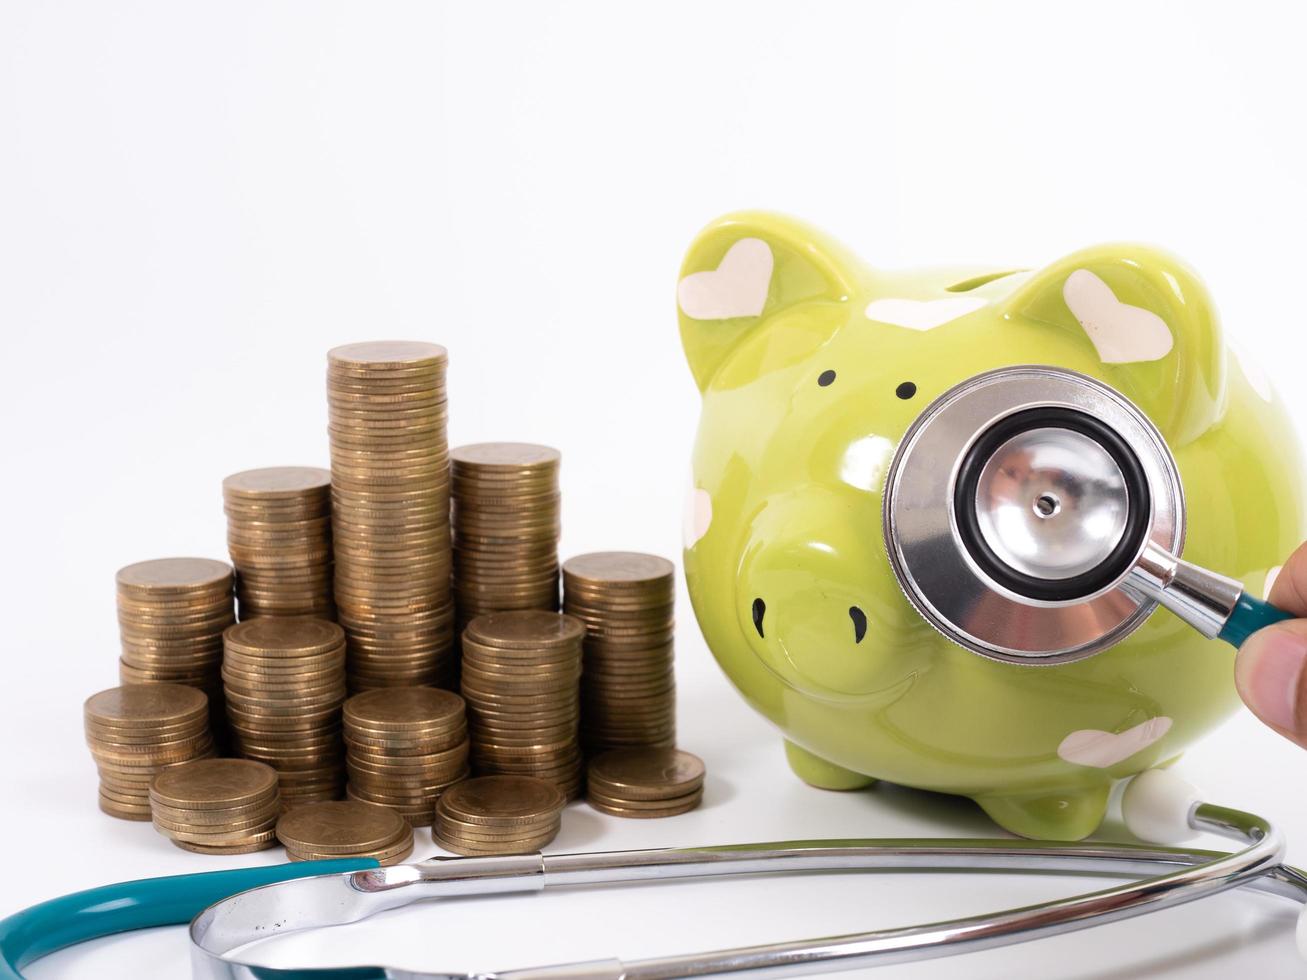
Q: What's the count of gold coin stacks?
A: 13